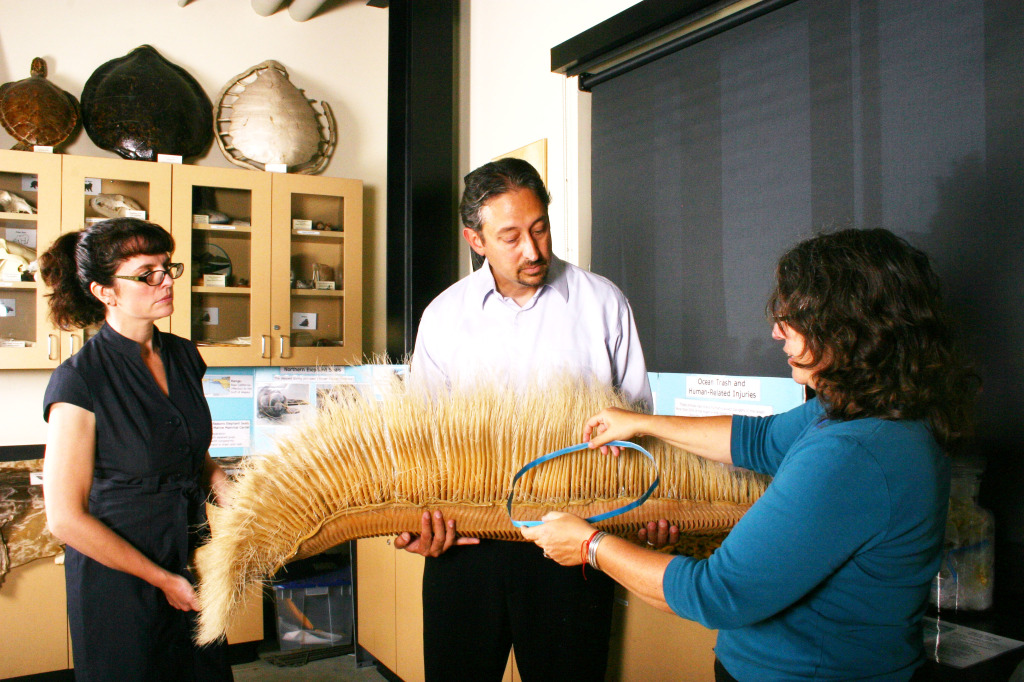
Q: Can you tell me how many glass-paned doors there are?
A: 4